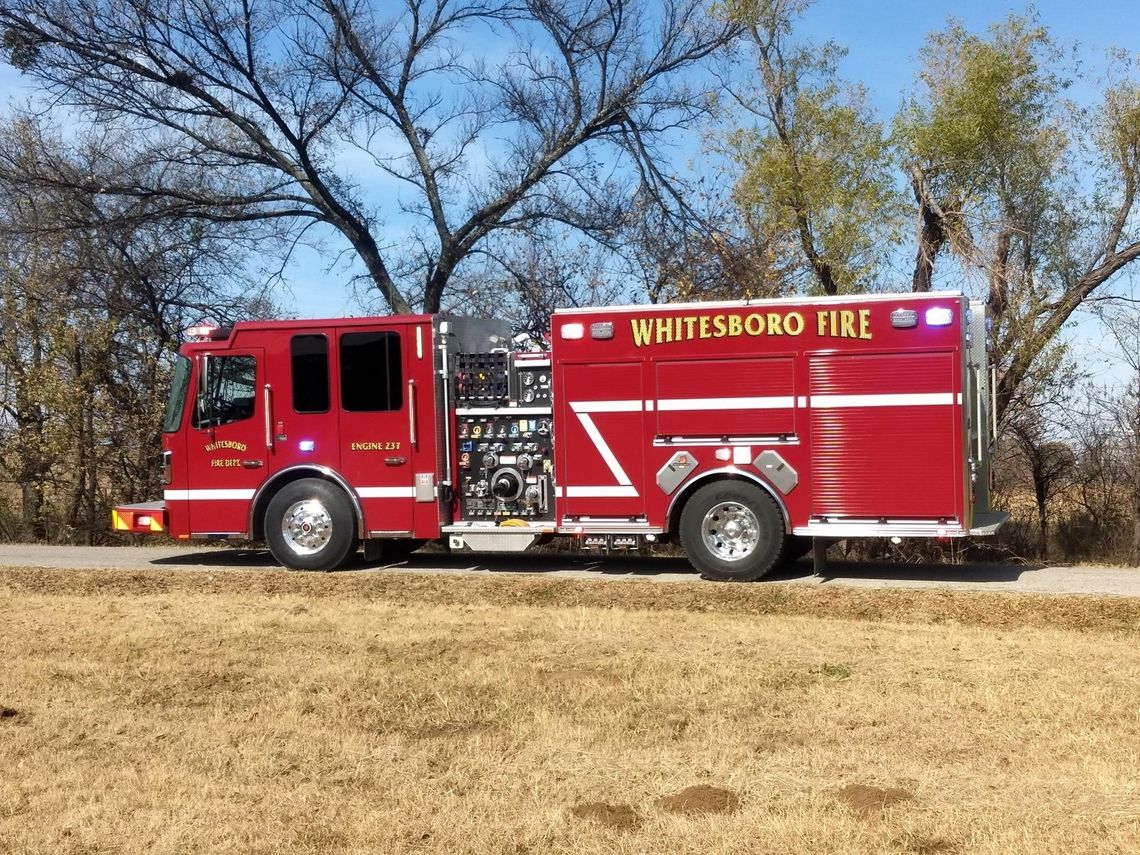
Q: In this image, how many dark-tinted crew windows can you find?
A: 2